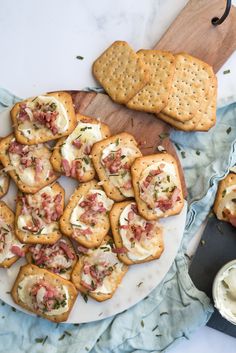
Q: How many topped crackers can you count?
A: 14